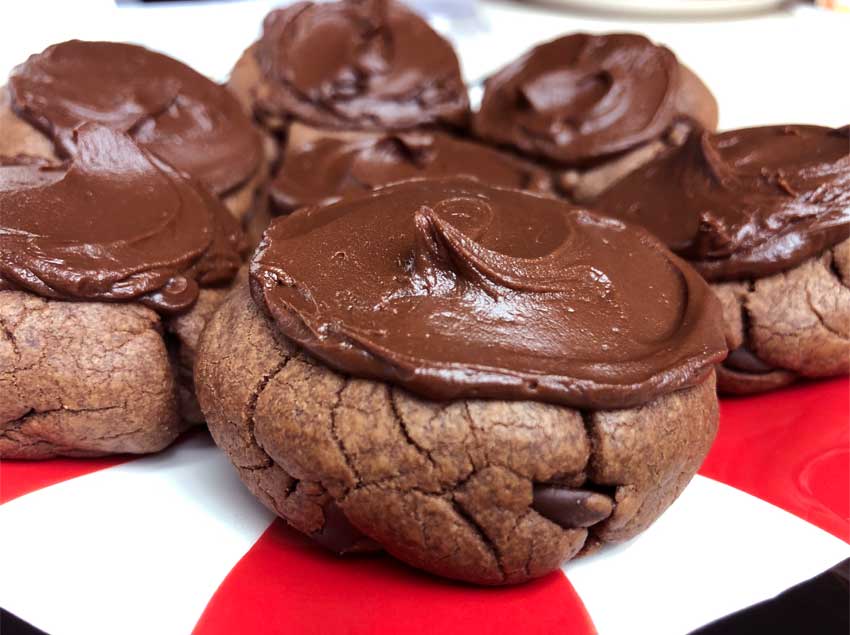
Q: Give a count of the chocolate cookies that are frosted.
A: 7